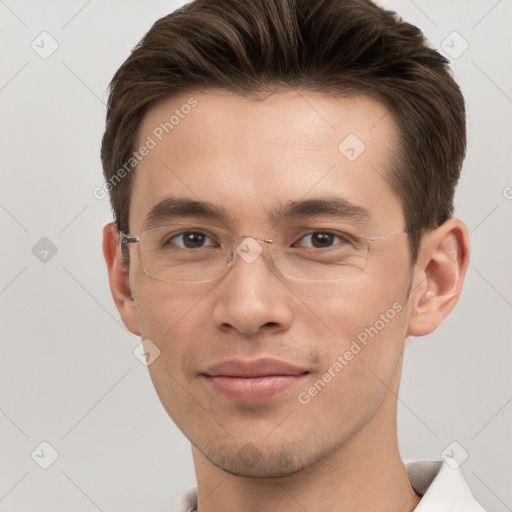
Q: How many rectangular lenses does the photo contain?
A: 2